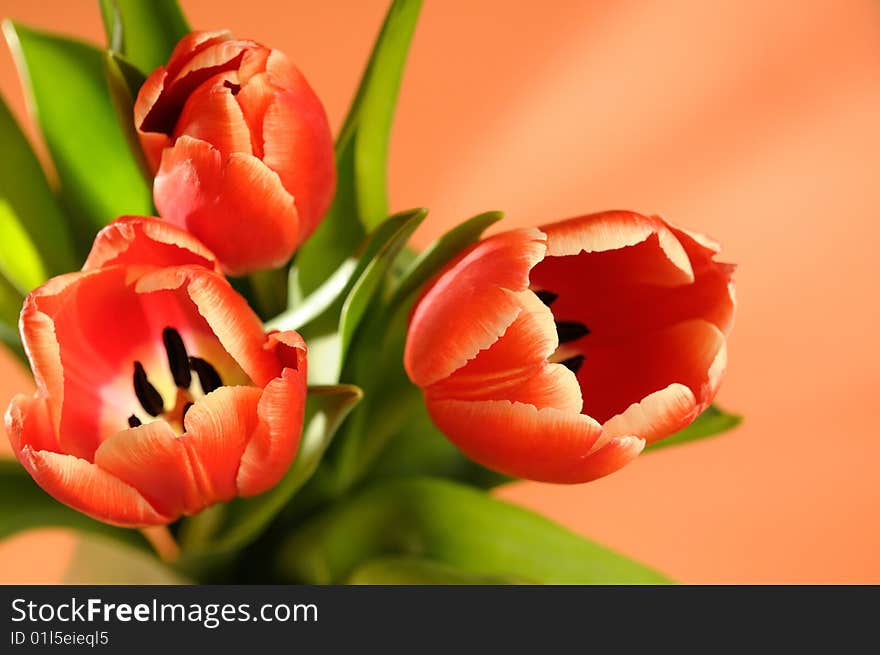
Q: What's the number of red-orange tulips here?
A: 3